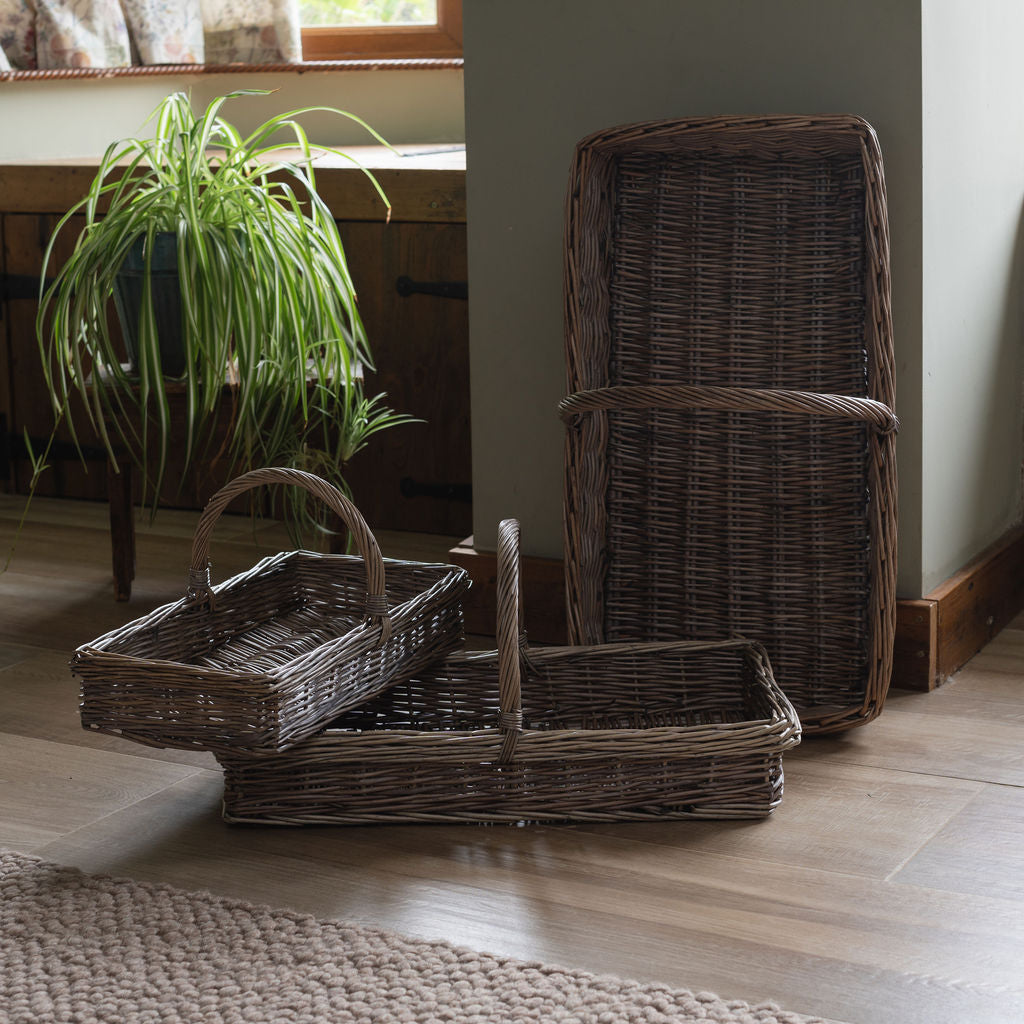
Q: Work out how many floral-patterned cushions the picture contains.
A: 0